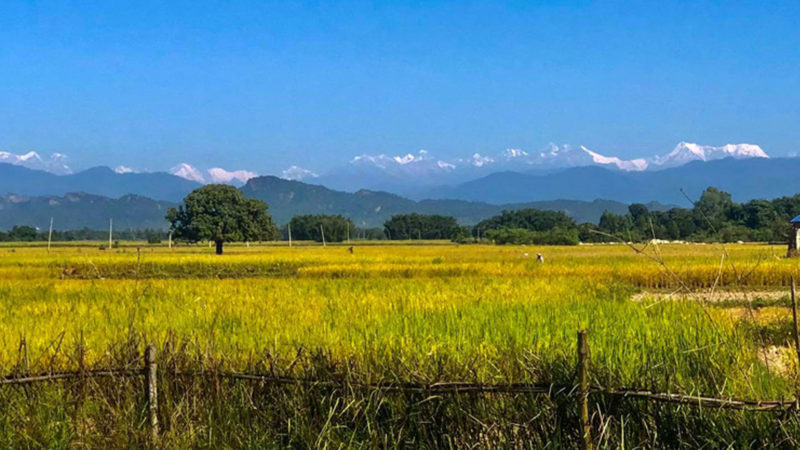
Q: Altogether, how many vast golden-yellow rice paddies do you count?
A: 1